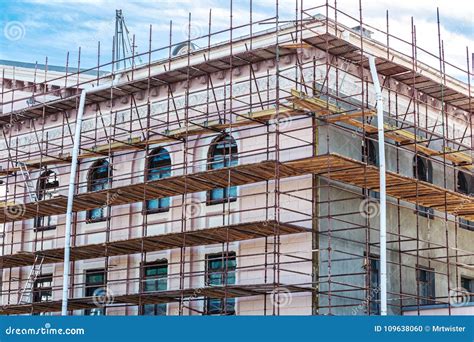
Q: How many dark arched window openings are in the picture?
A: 7